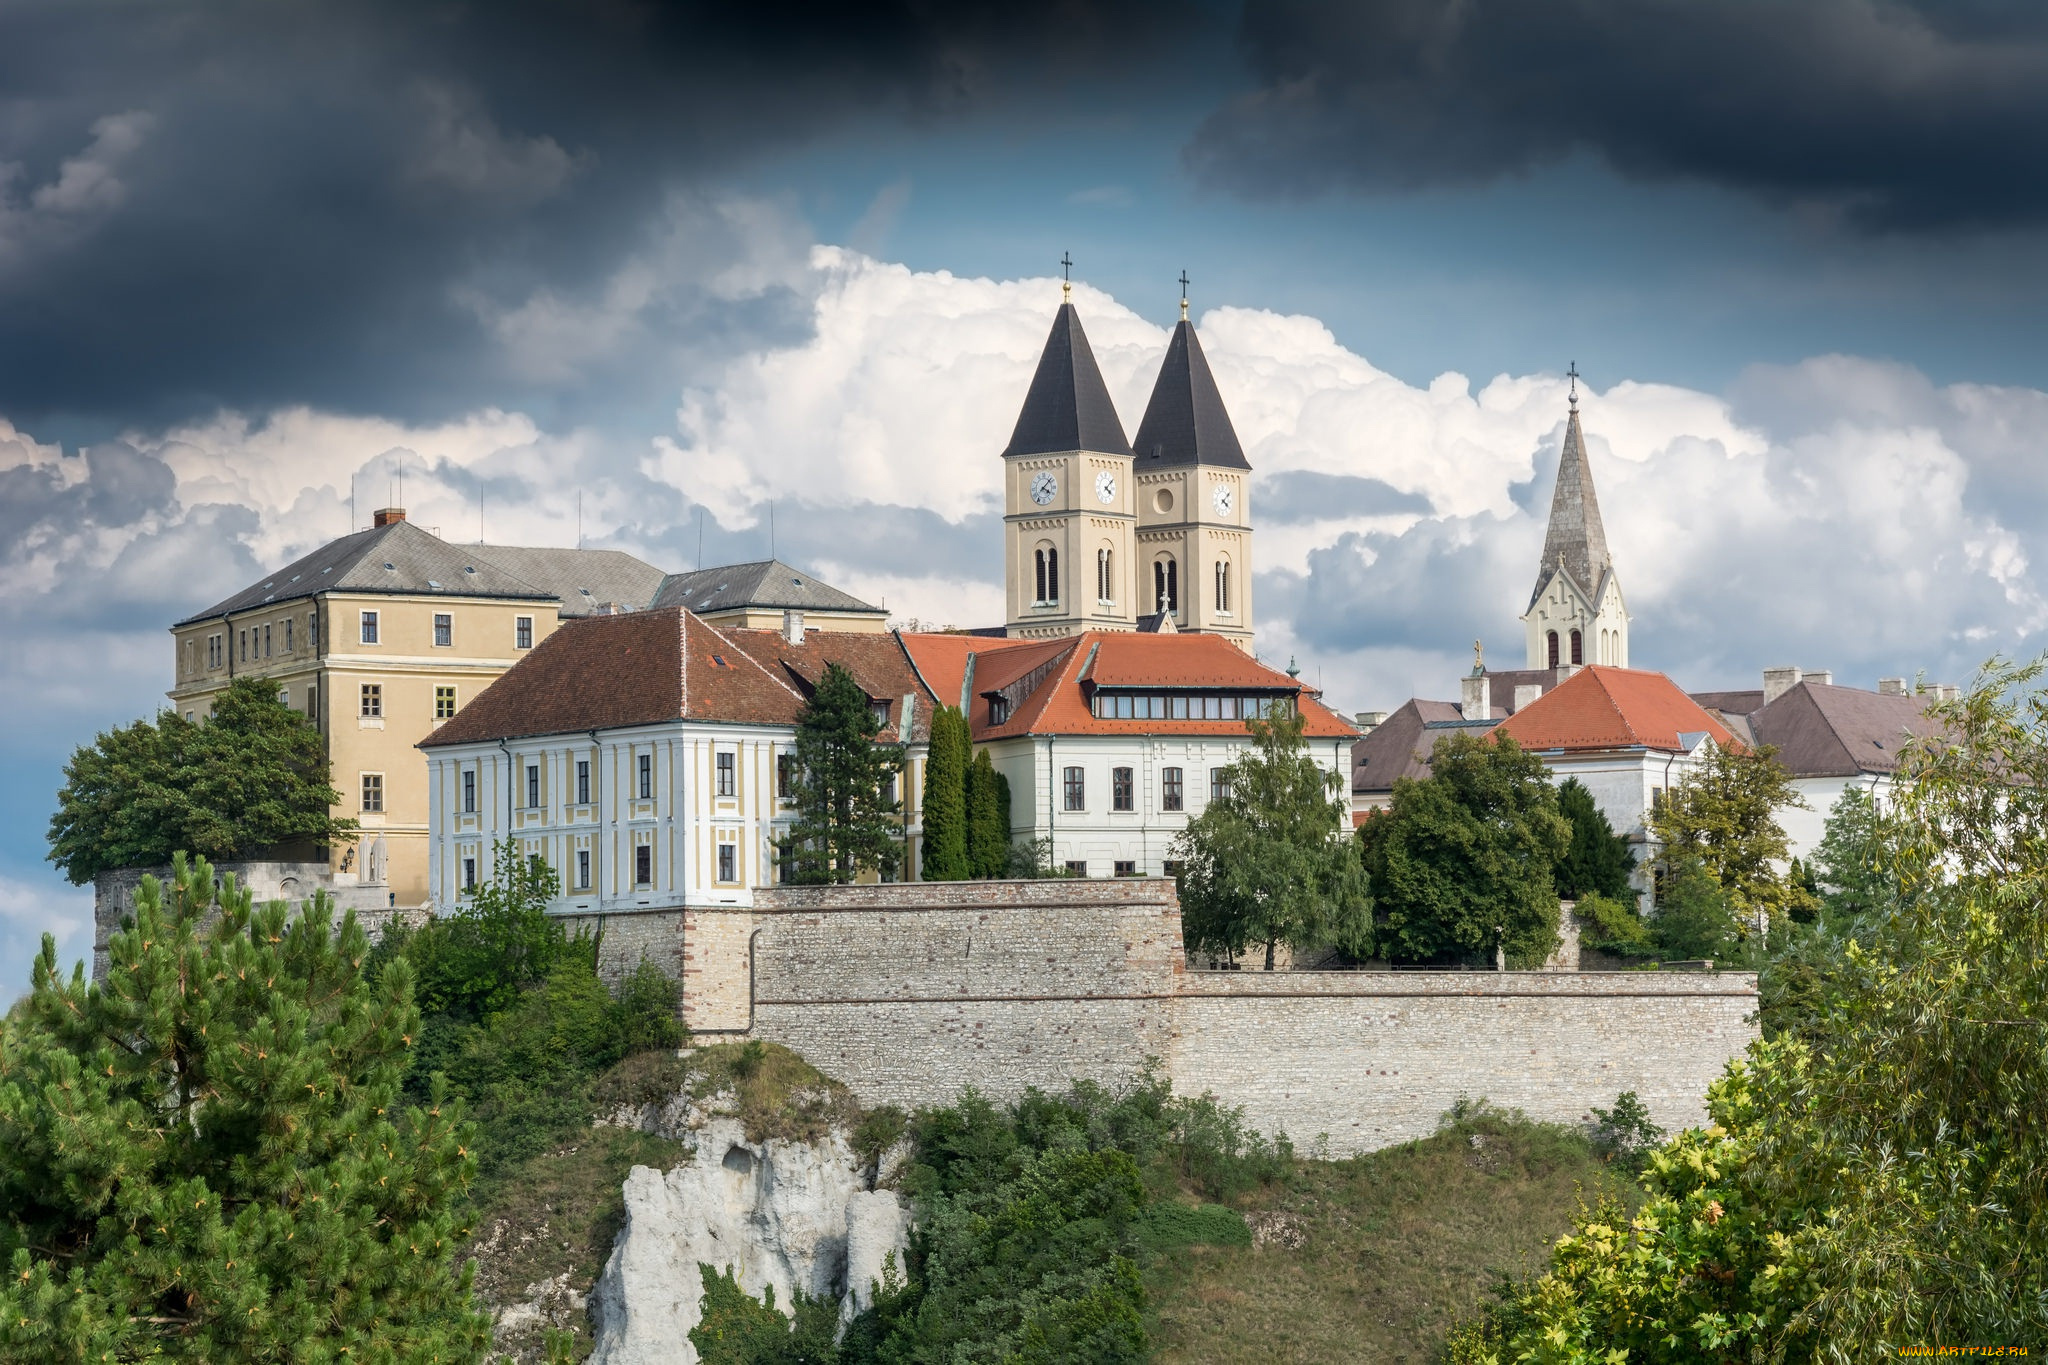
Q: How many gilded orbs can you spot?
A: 2